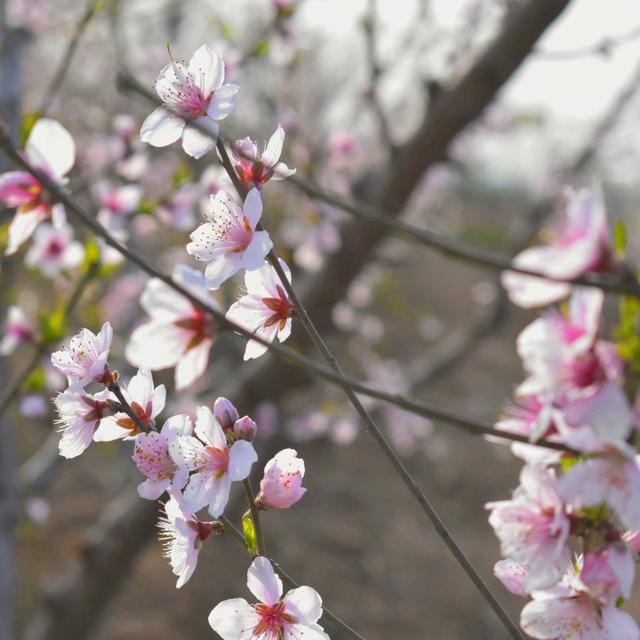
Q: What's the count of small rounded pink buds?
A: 2